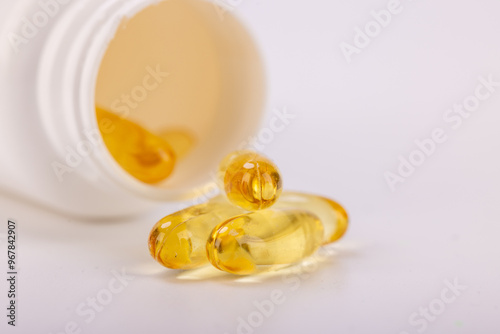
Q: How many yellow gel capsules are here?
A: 6